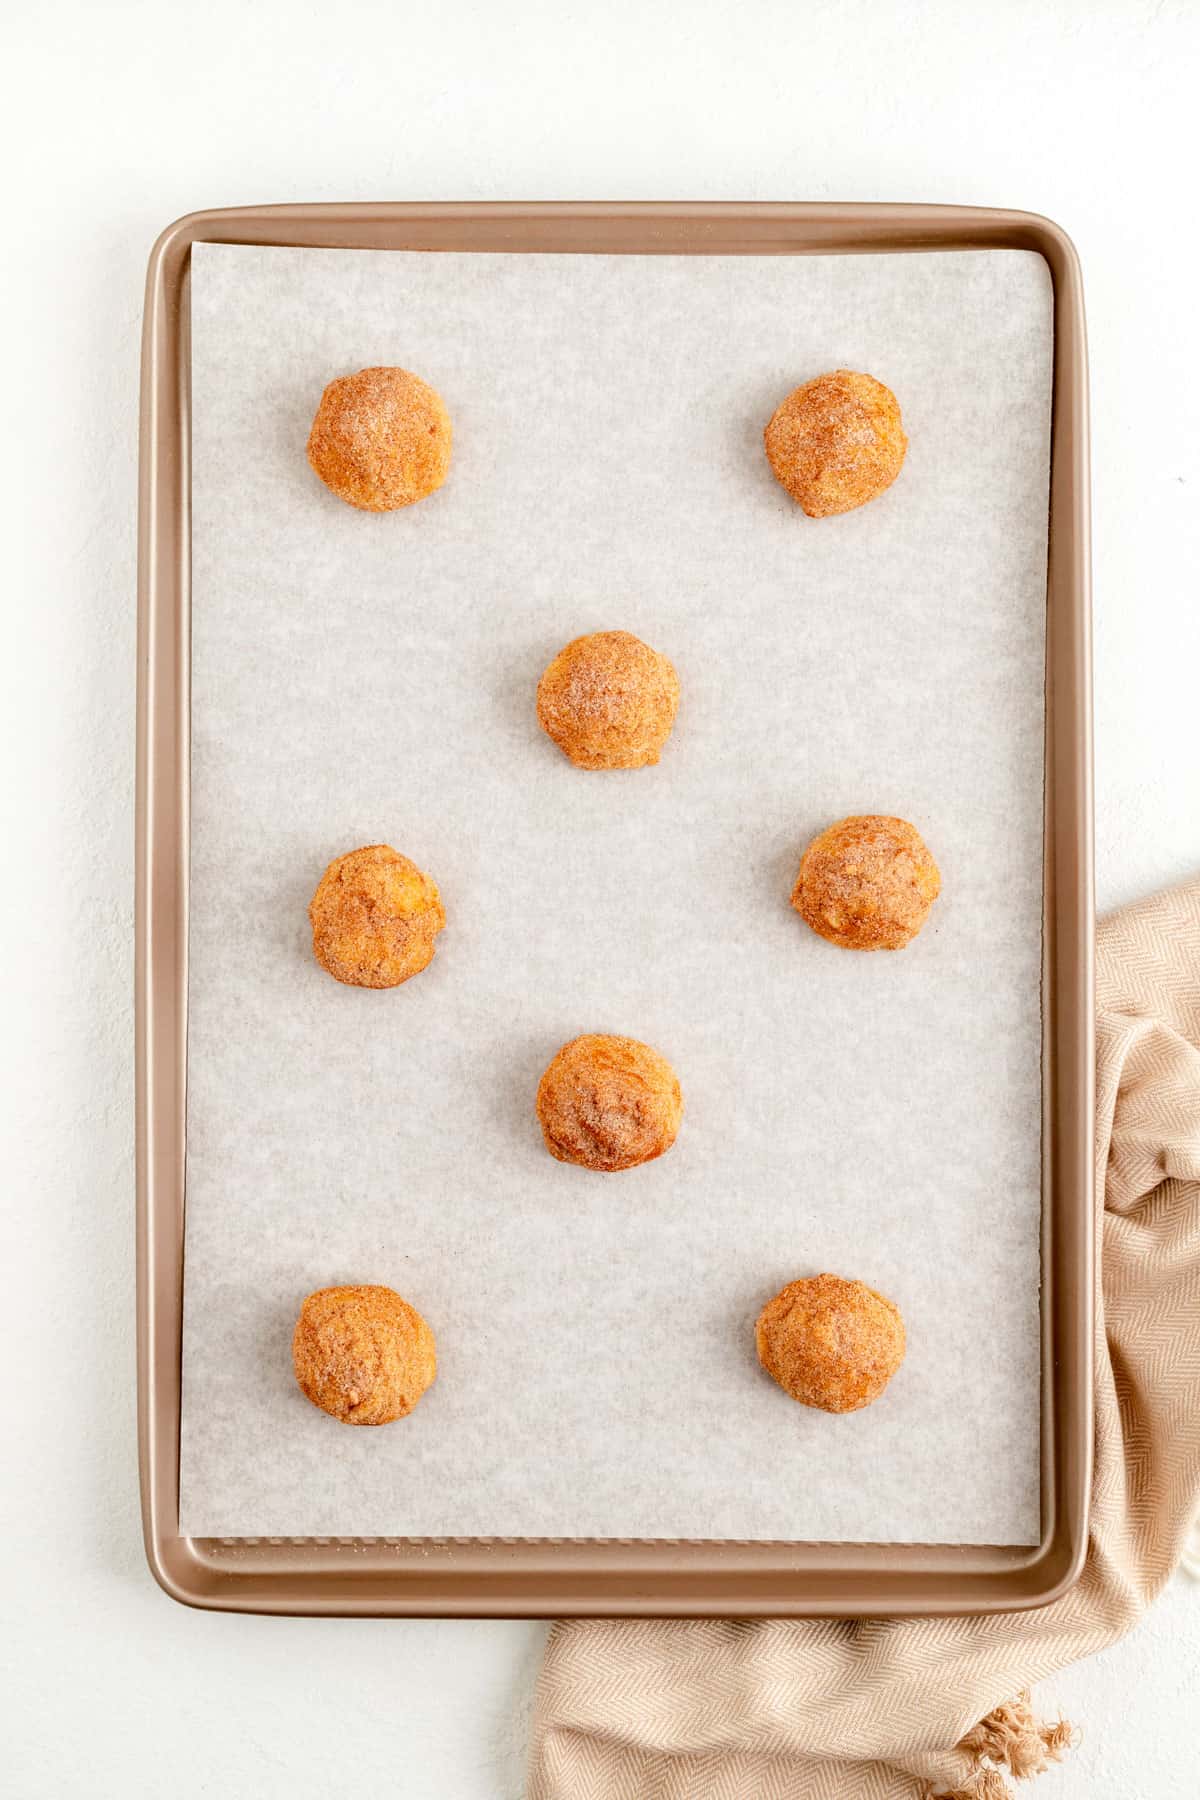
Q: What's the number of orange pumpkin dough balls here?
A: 8